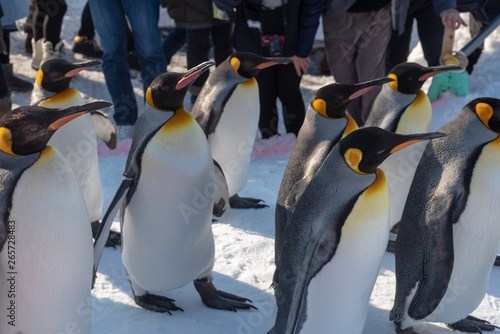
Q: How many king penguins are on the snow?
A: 8